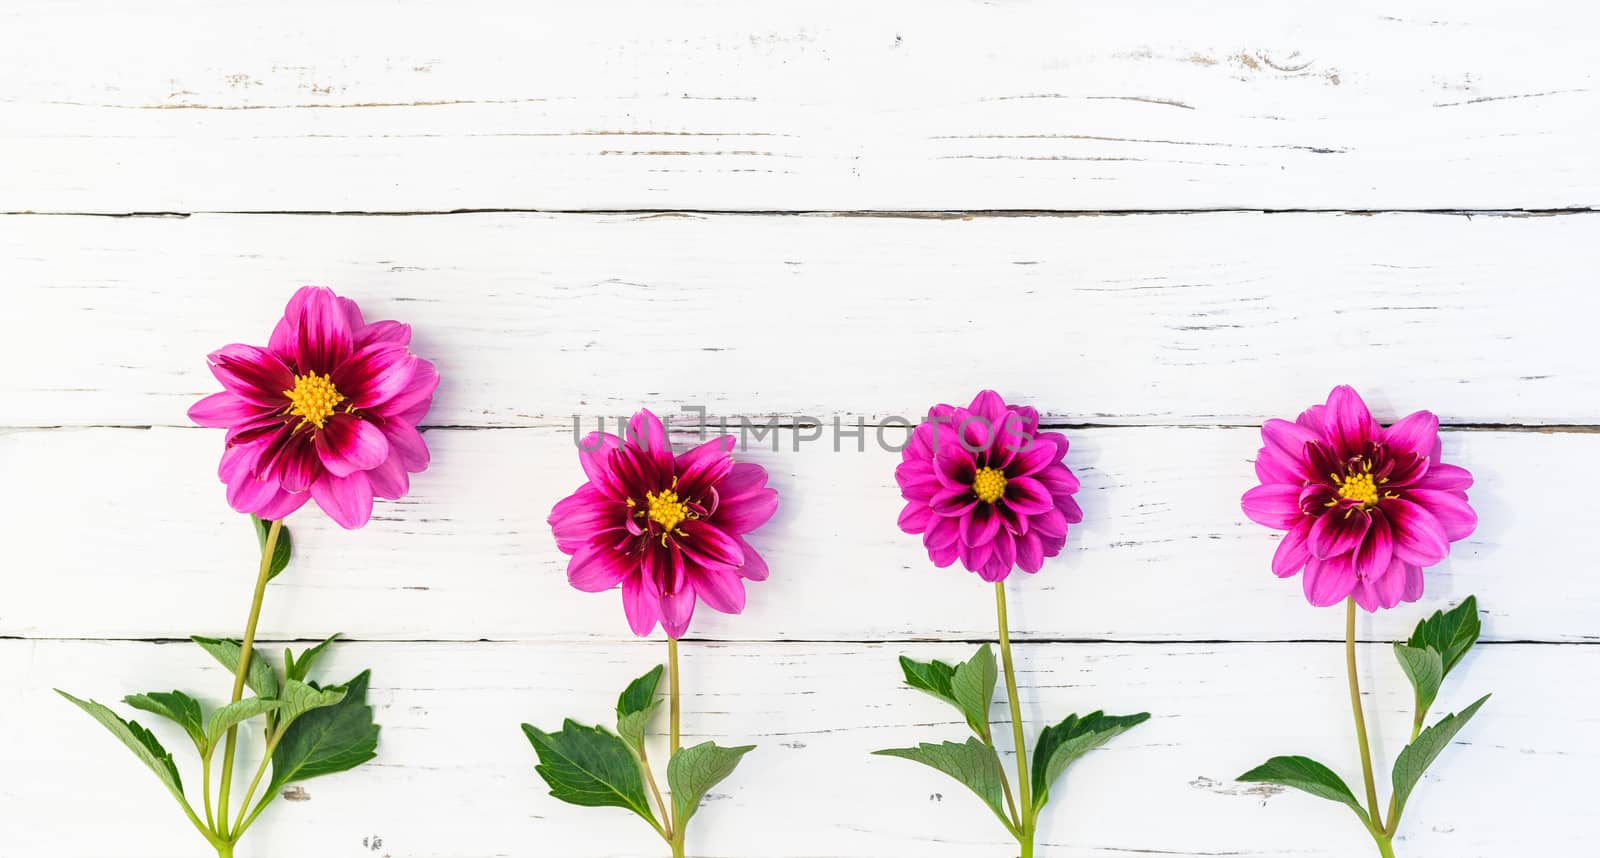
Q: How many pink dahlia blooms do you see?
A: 4